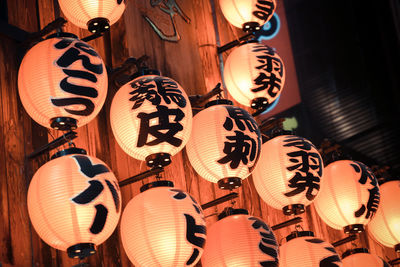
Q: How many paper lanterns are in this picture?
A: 14